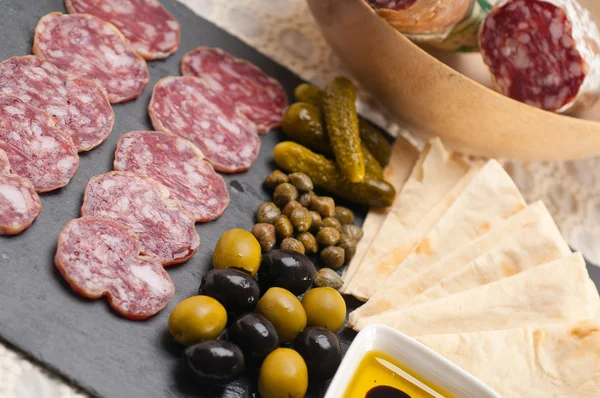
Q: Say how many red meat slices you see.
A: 10